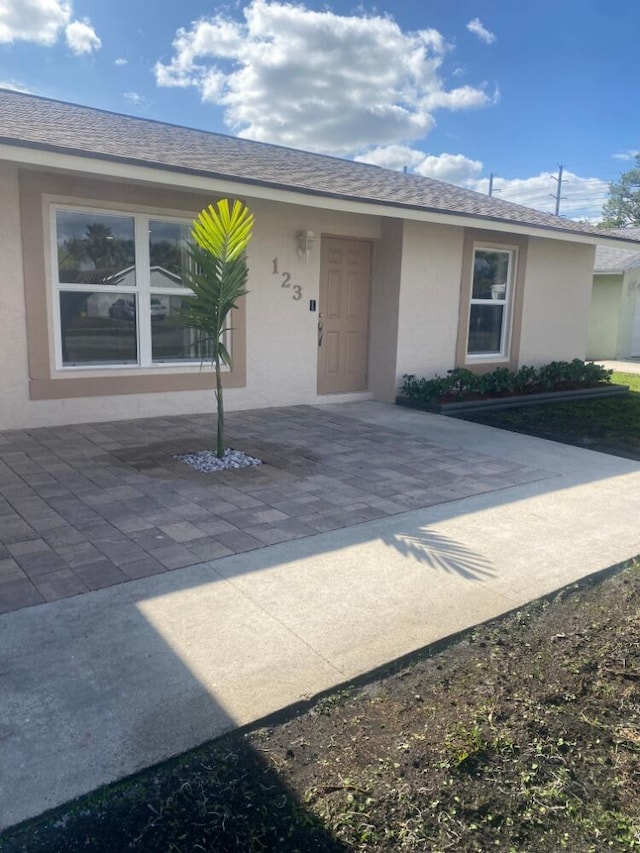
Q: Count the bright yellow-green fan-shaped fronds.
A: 1